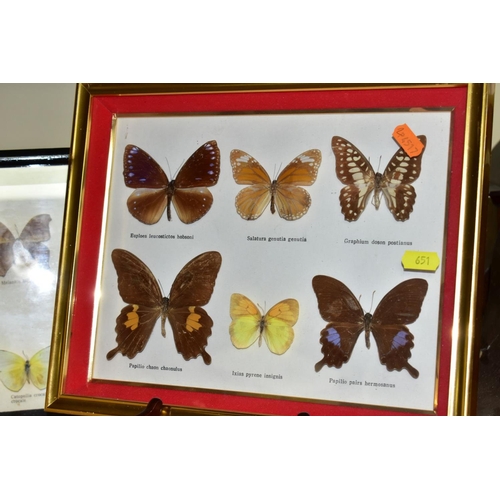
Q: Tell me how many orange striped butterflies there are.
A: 1